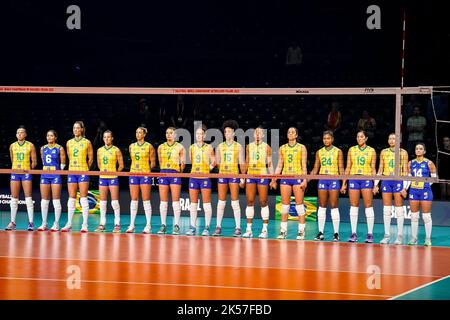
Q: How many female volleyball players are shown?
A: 14